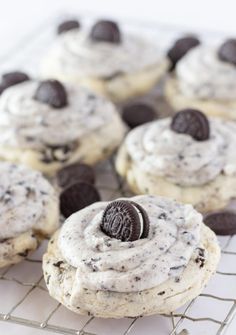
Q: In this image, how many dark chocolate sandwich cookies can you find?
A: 12